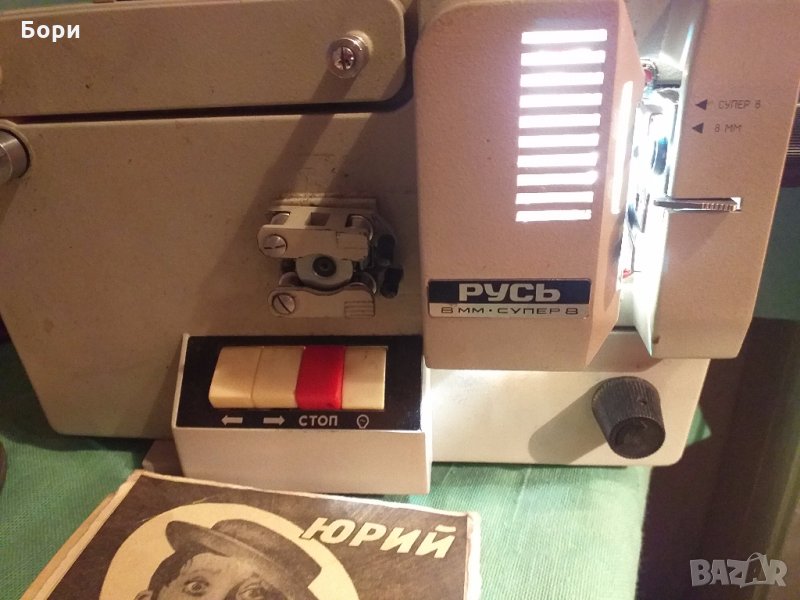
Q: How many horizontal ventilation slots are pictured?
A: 10